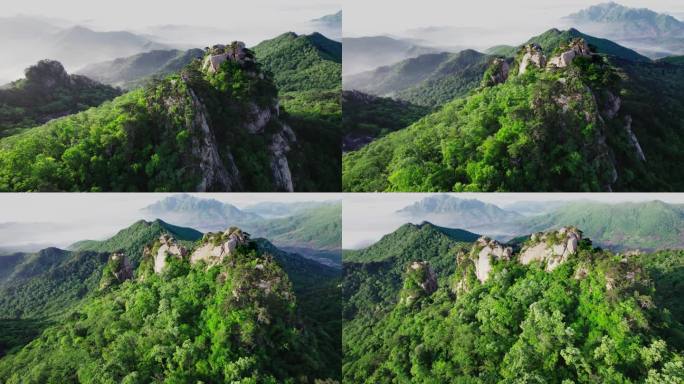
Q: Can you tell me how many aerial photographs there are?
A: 4